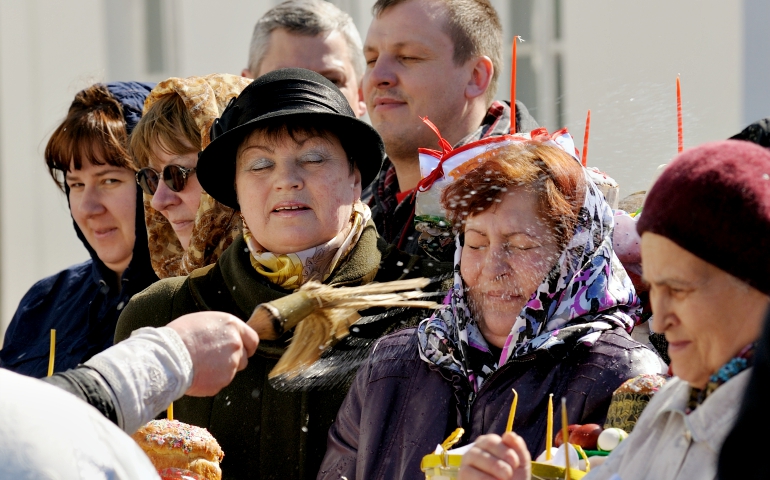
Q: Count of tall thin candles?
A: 8